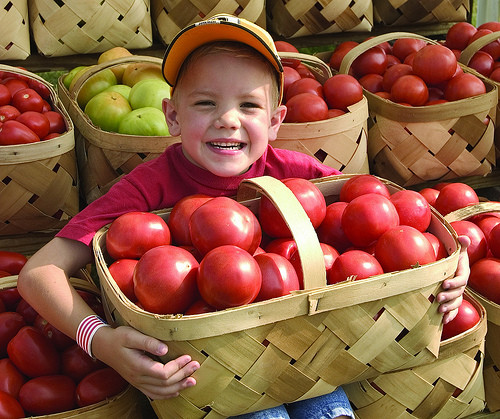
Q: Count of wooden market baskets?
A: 14